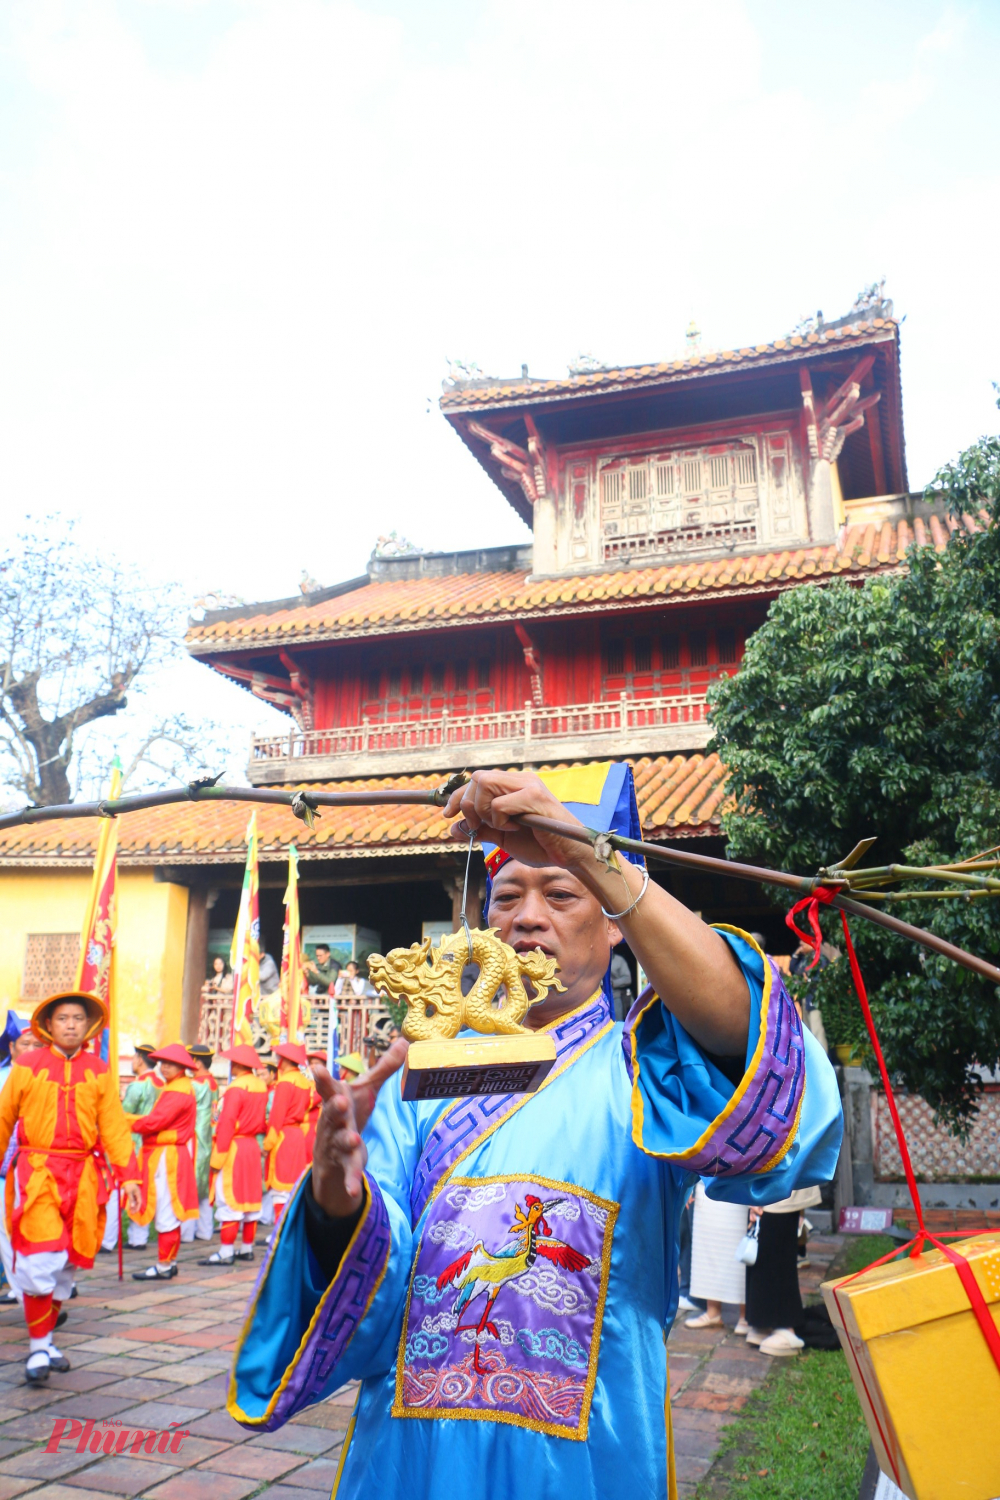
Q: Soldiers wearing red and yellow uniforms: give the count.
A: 5